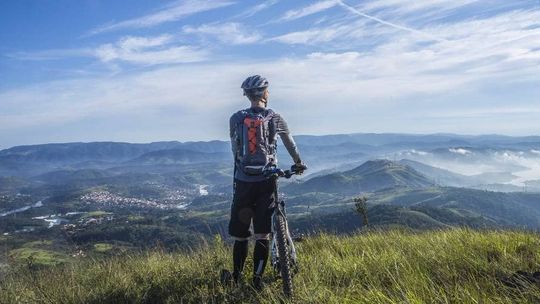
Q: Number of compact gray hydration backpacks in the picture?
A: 1